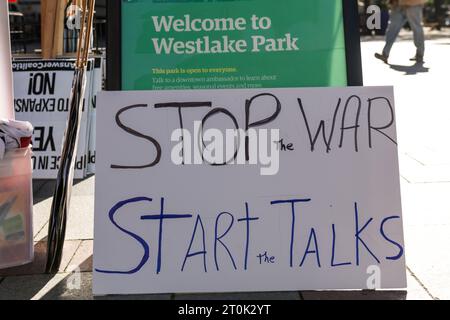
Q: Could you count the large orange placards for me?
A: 0